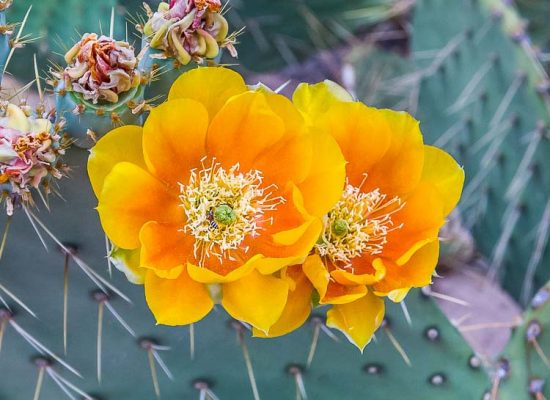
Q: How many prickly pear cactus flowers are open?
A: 2